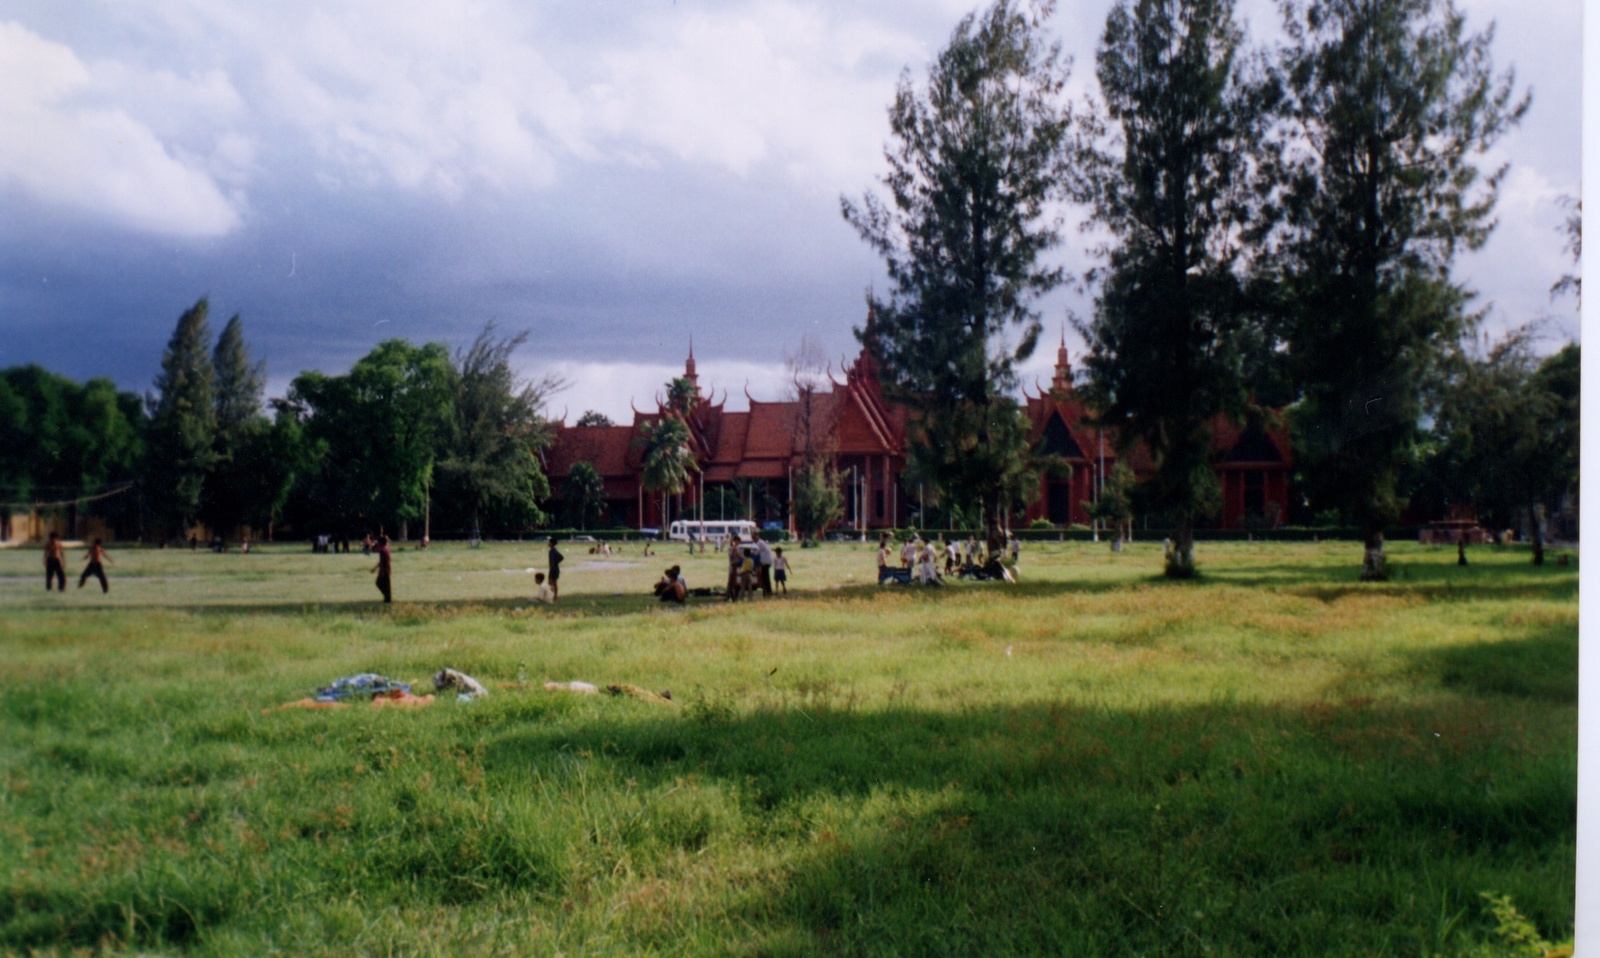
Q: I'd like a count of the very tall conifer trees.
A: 3